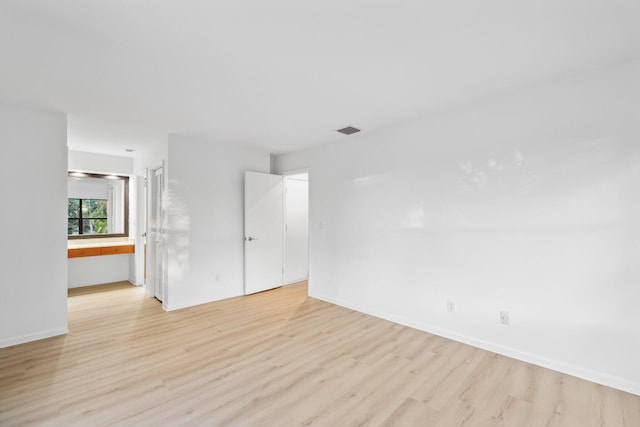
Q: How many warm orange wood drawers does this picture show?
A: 2